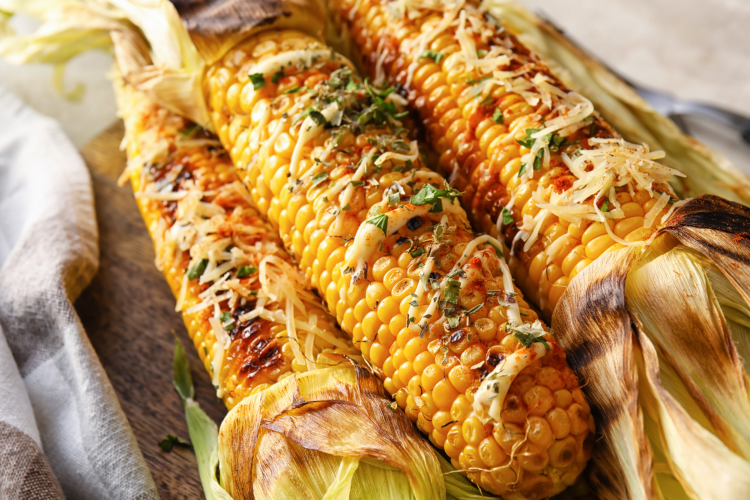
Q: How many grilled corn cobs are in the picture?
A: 3